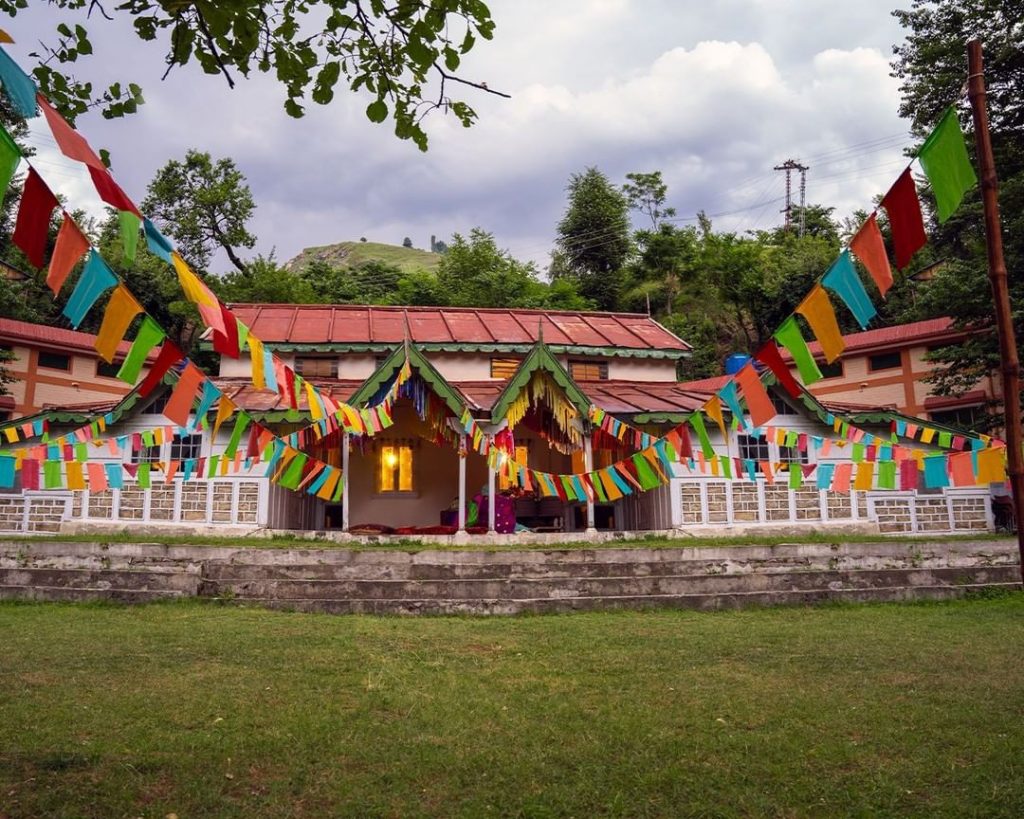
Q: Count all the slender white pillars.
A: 4